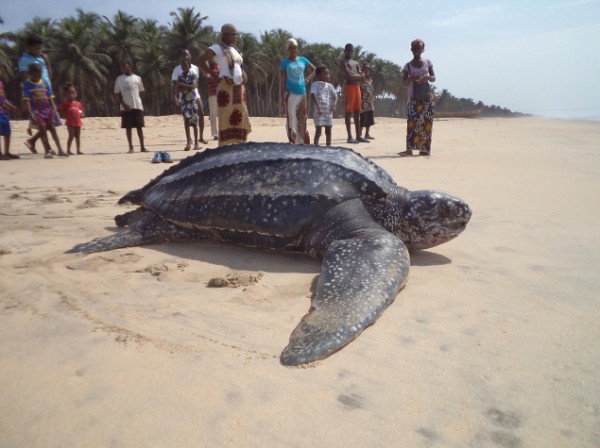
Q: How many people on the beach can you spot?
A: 14